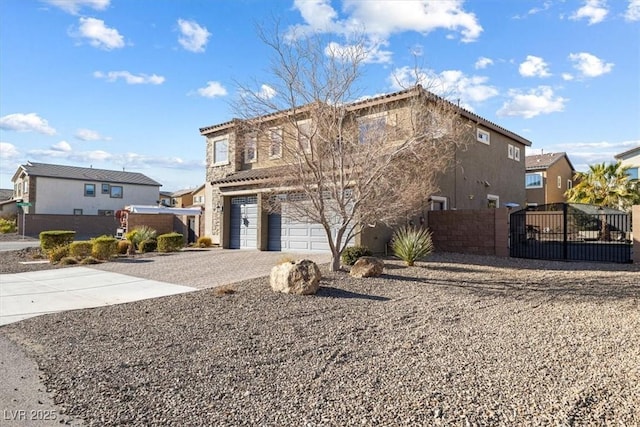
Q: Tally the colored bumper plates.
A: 0